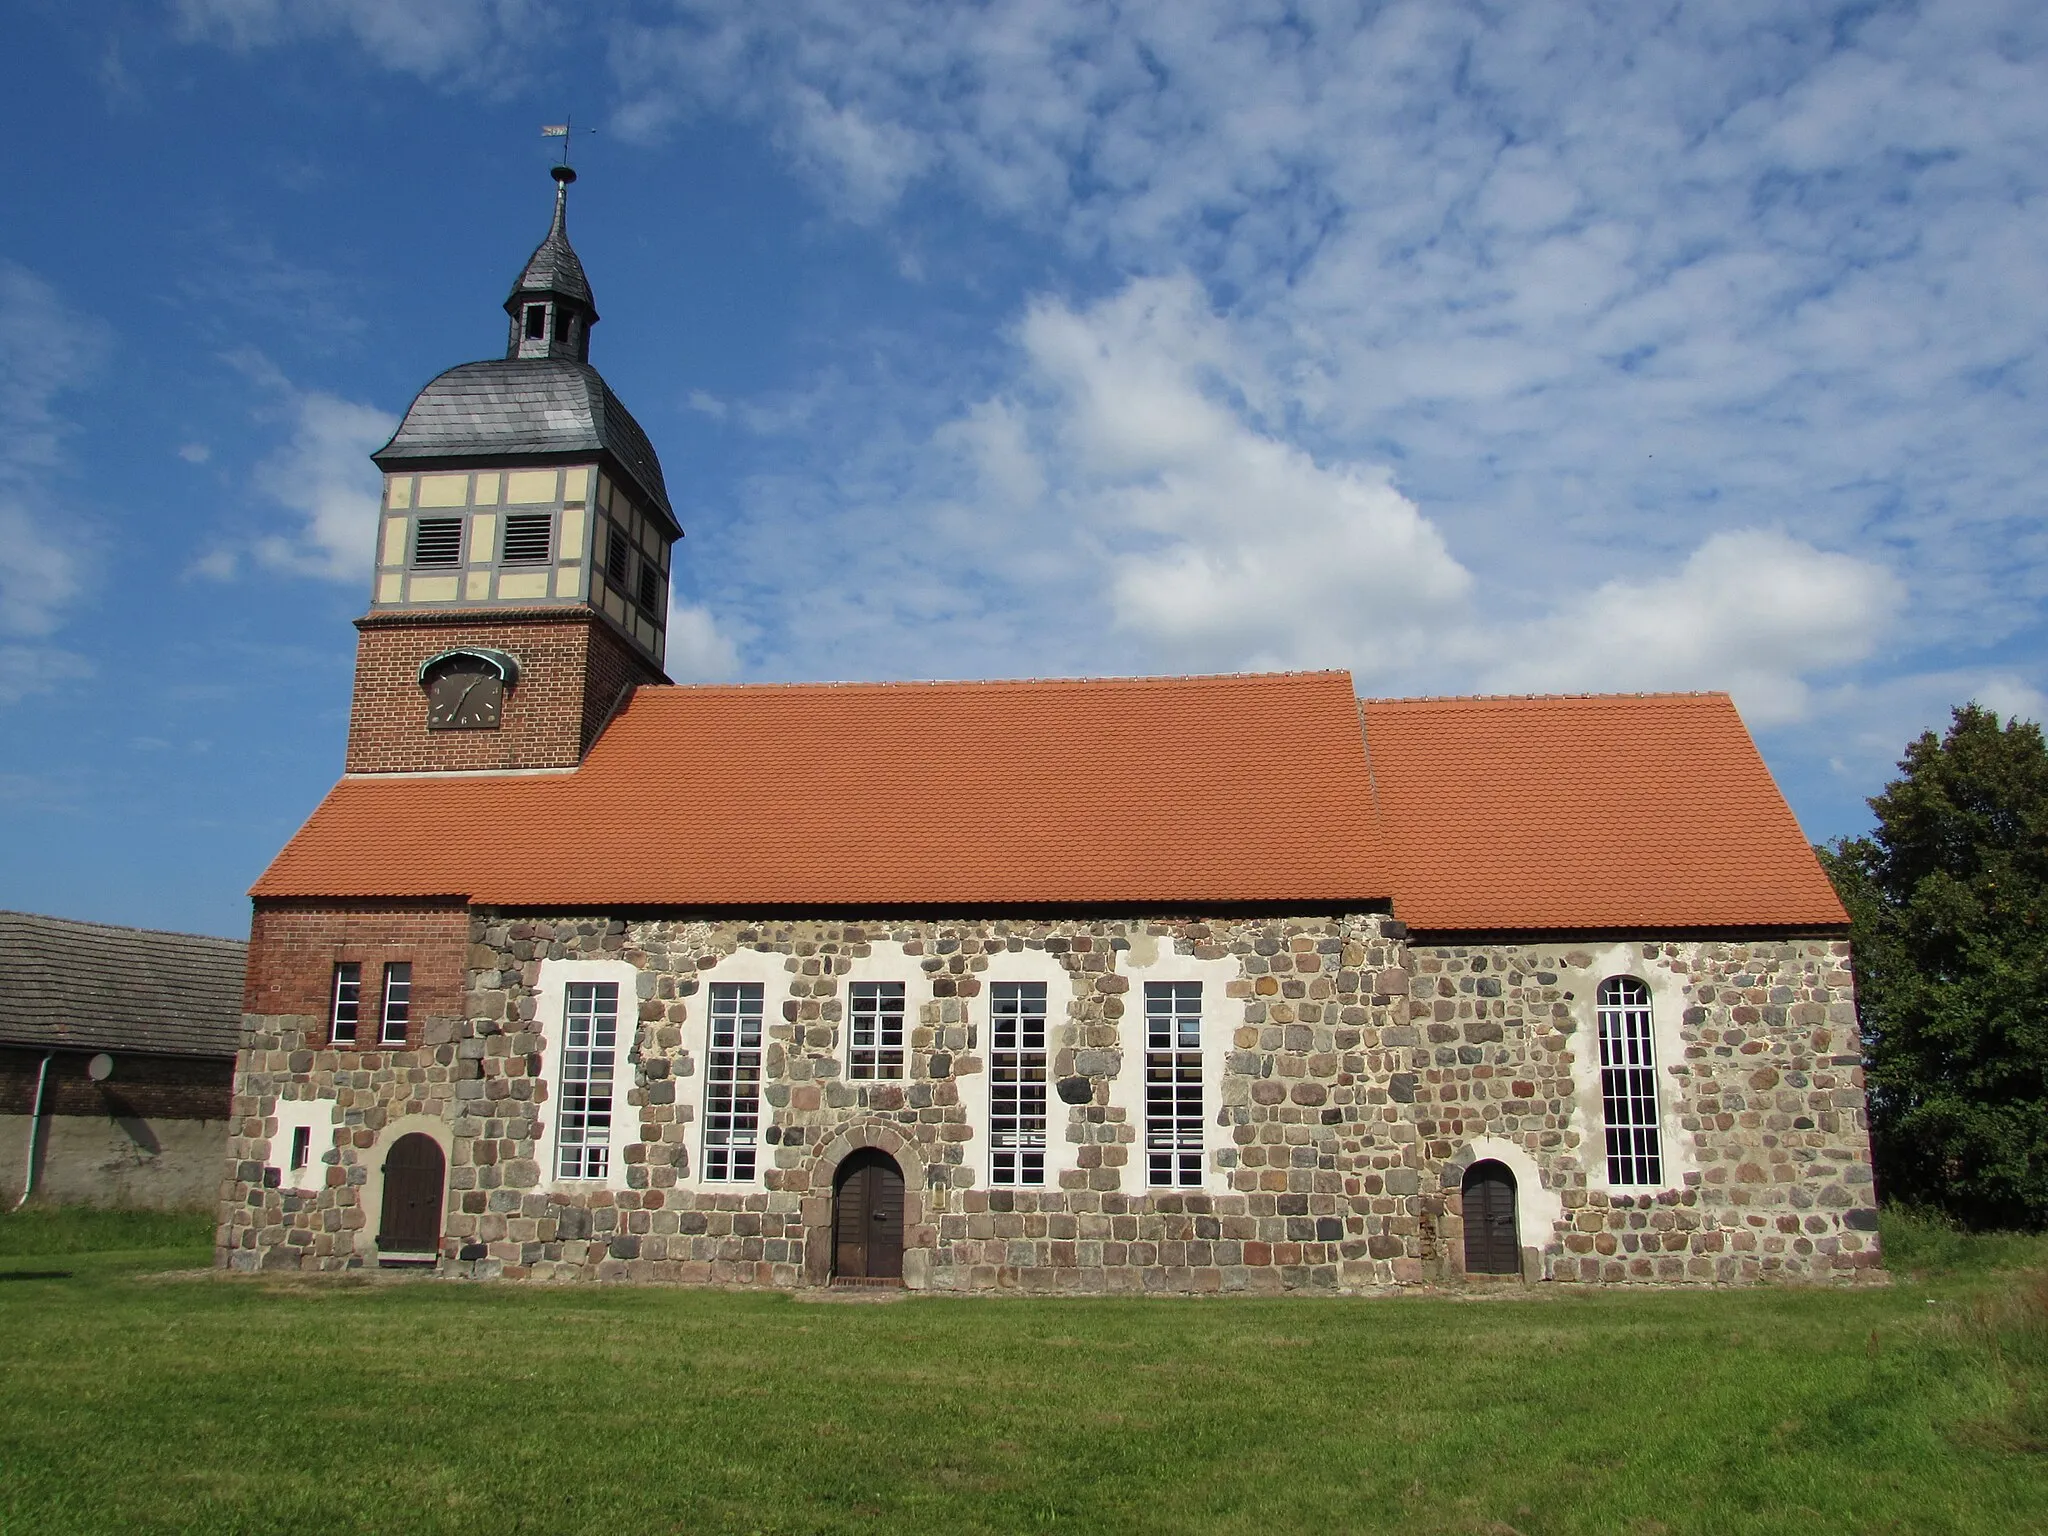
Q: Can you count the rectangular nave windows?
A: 5